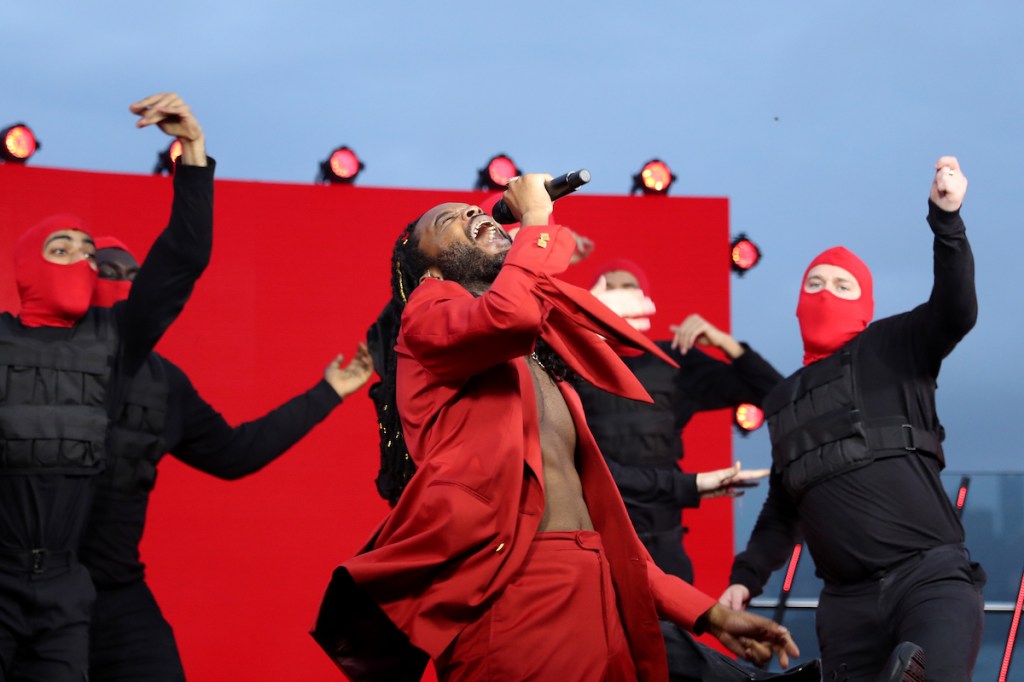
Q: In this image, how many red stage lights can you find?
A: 7